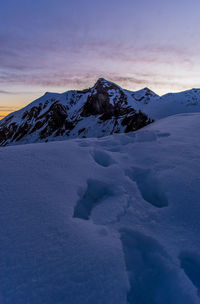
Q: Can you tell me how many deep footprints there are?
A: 5